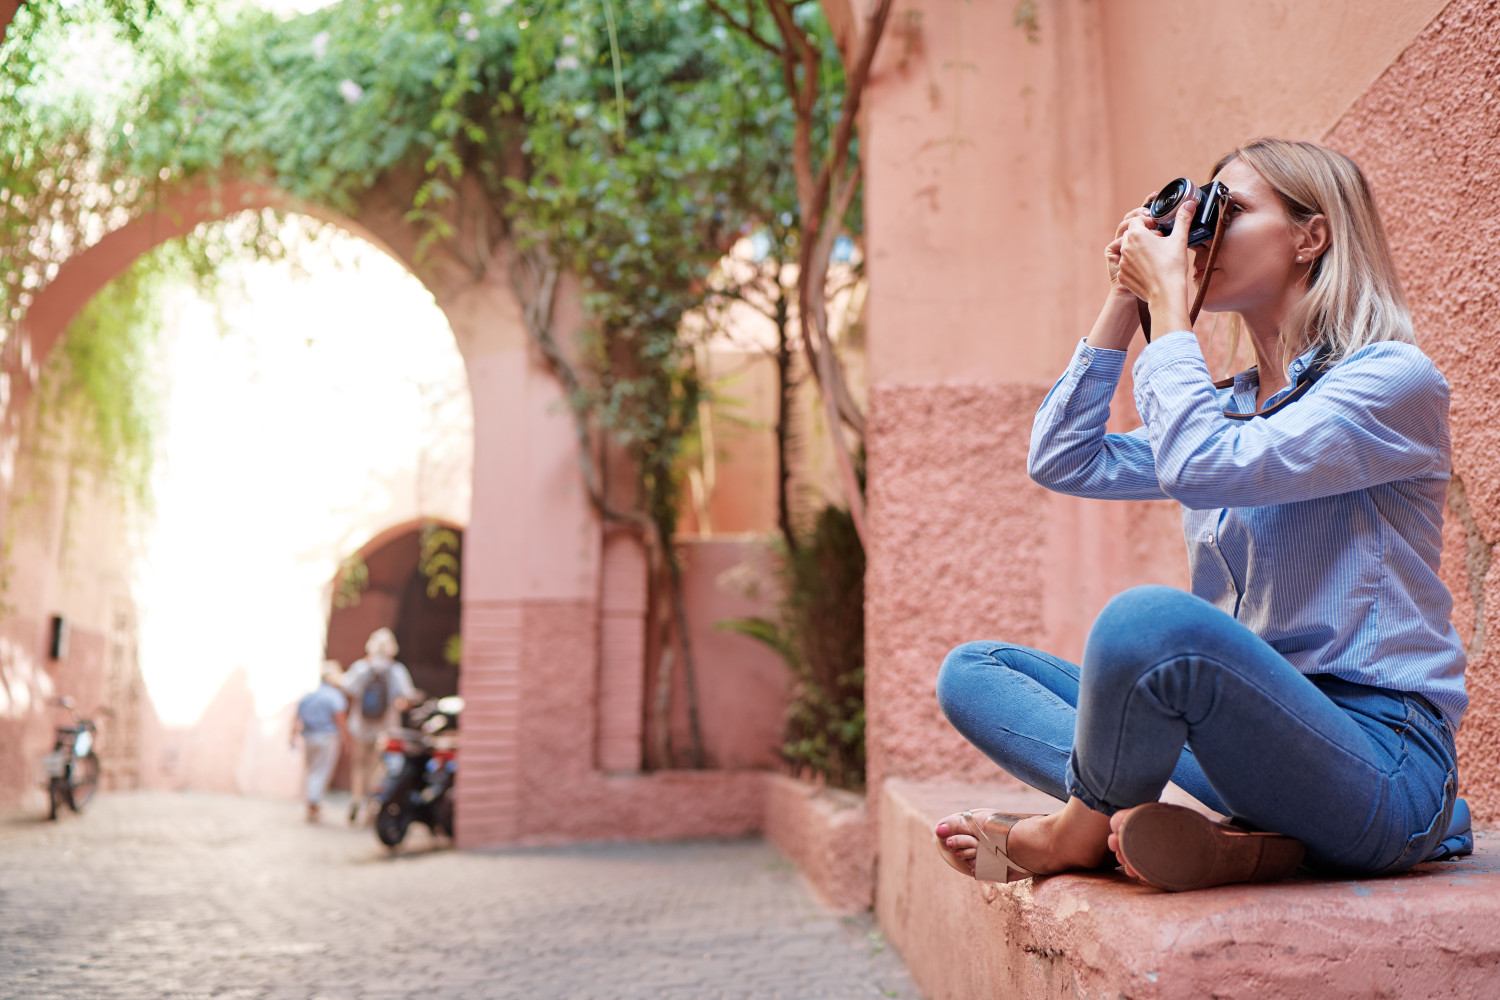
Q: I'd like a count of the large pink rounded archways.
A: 2